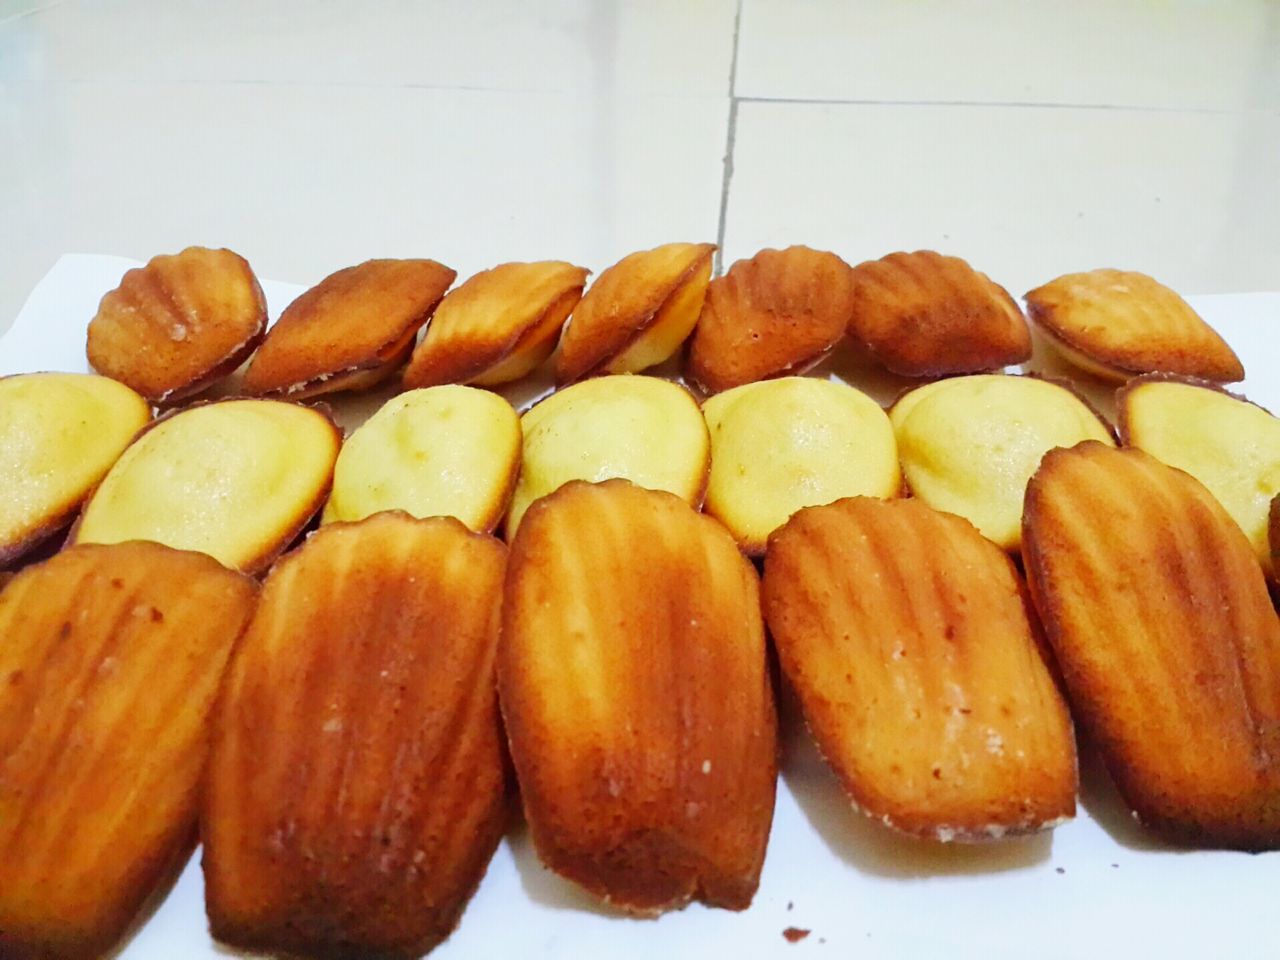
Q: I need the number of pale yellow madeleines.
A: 7